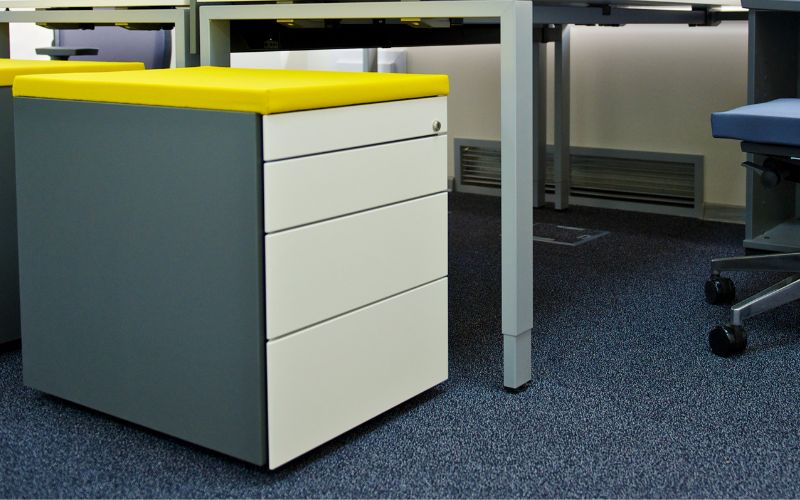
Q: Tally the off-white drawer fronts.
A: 4